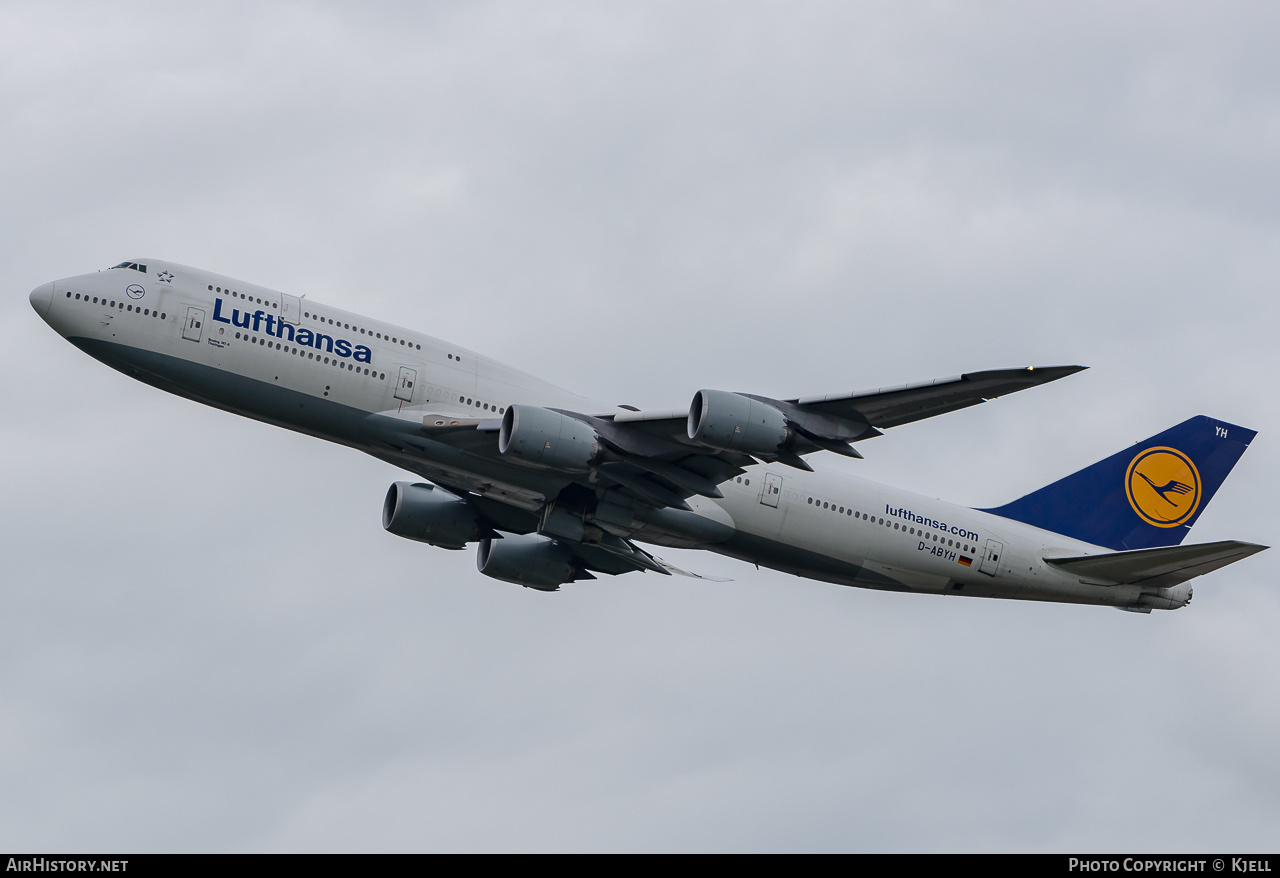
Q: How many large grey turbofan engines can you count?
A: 4